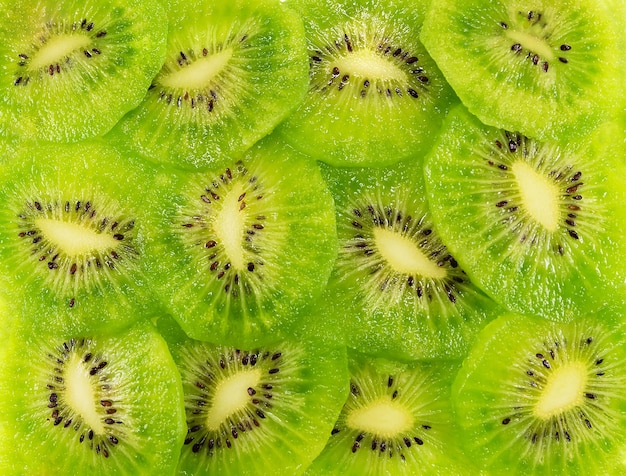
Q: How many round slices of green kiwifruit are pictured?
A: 12